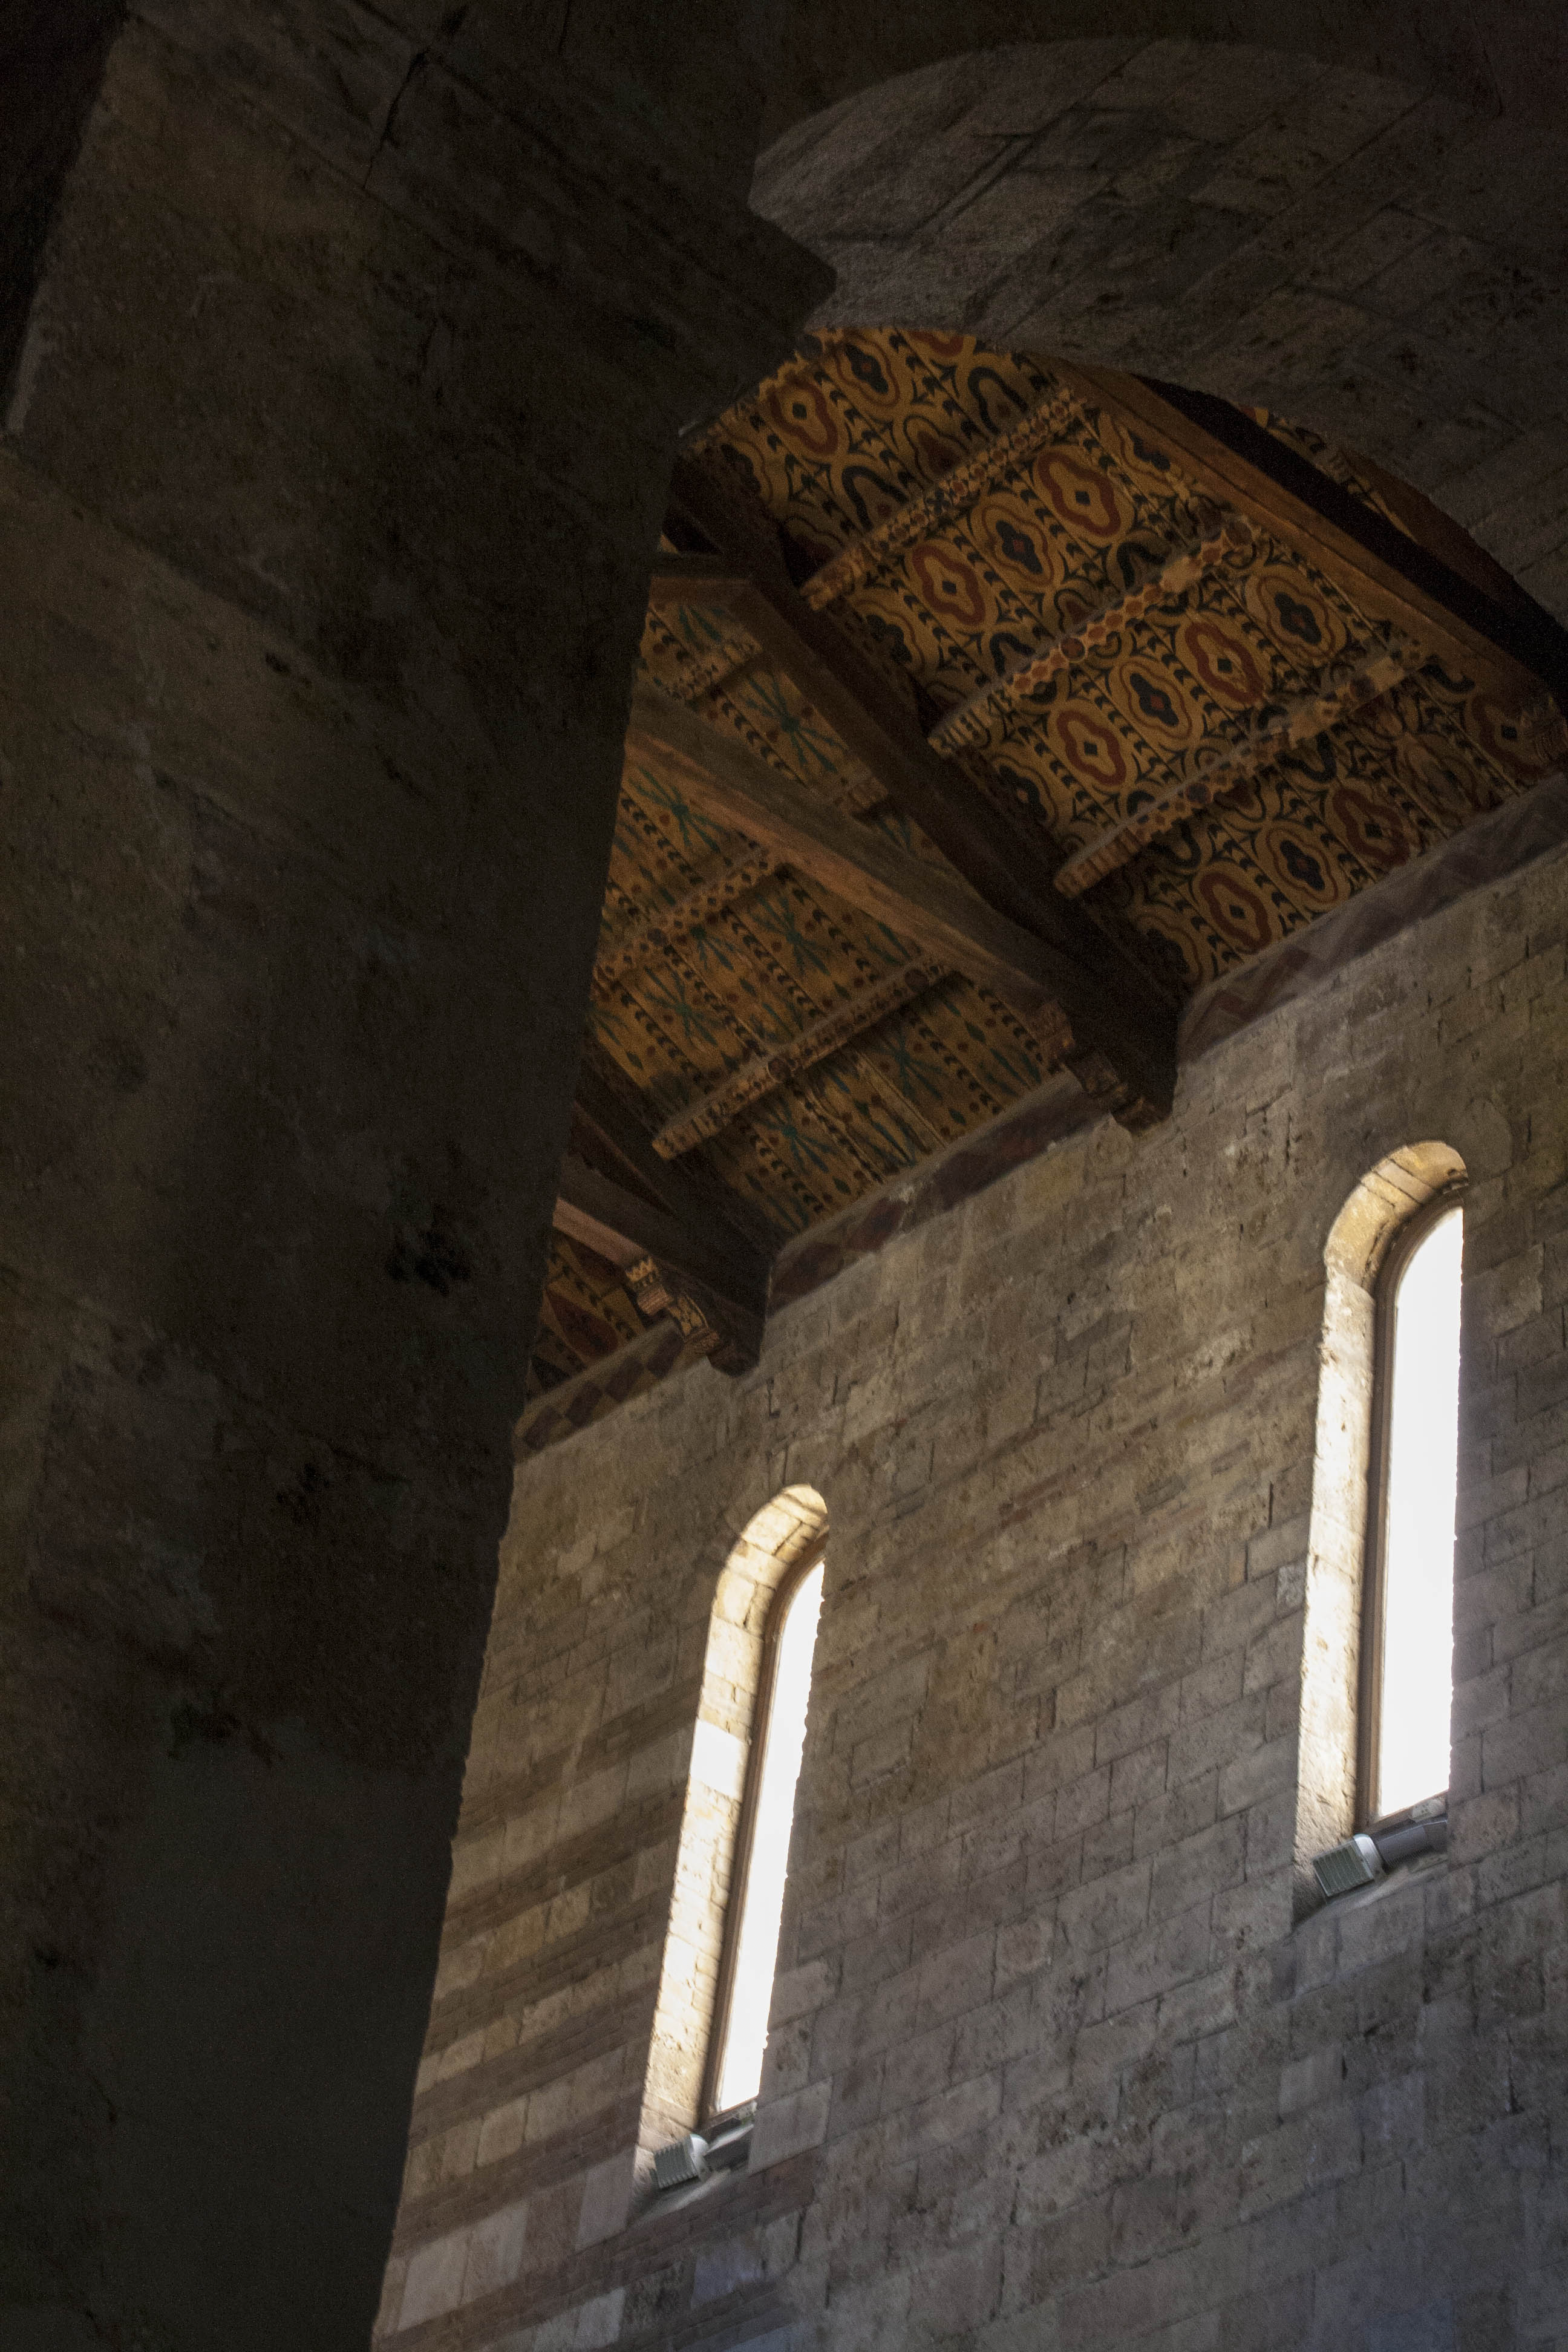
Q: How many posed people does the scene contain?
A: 0